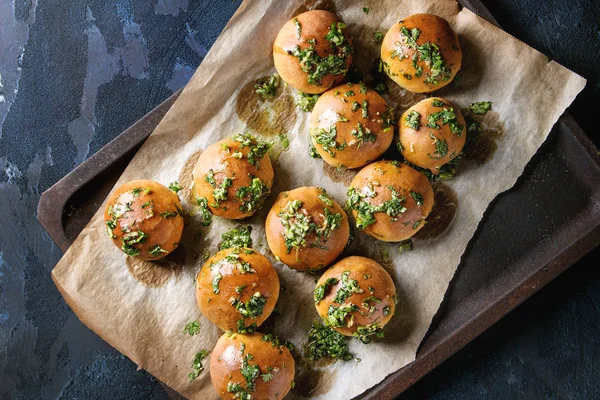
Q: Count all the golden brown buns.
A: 11